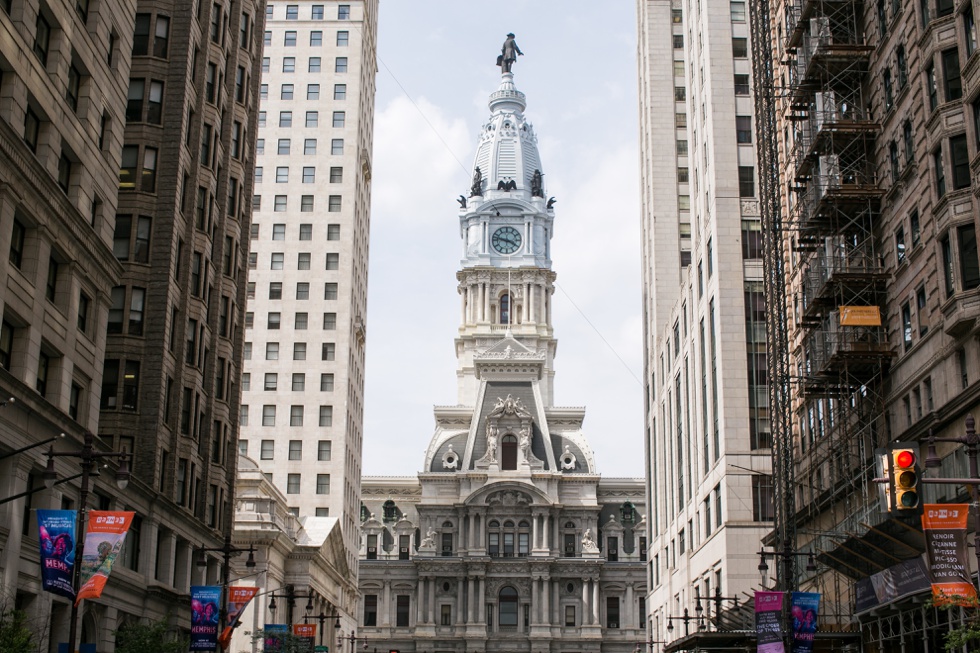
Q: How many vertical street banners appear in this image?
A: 9